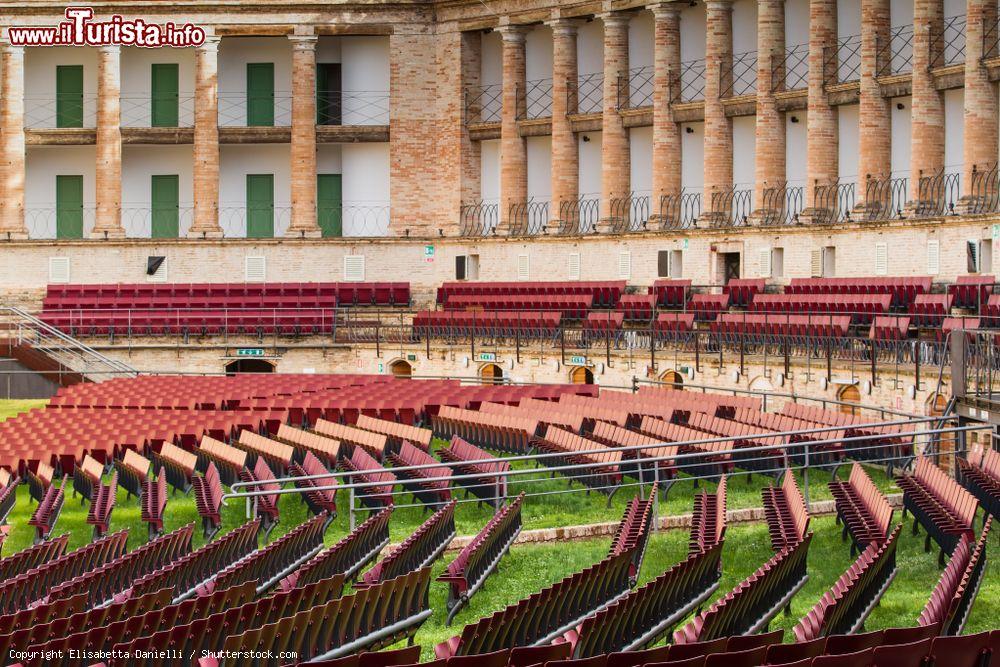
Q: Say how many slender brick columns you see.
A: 14